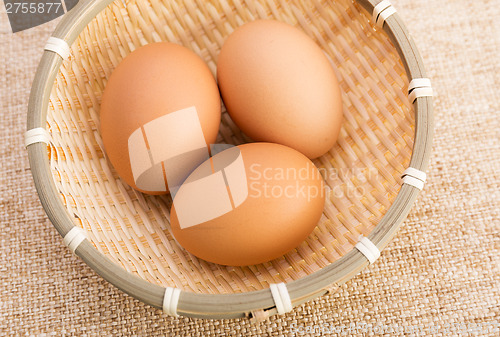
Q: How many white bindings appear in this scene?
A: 9